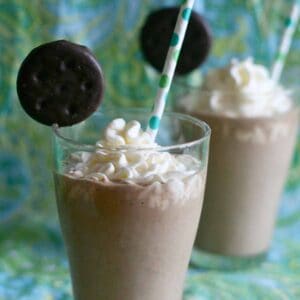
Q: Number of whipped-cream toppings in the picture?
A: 2